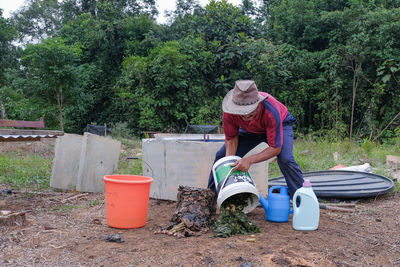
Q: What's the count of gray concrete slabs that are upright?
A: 3